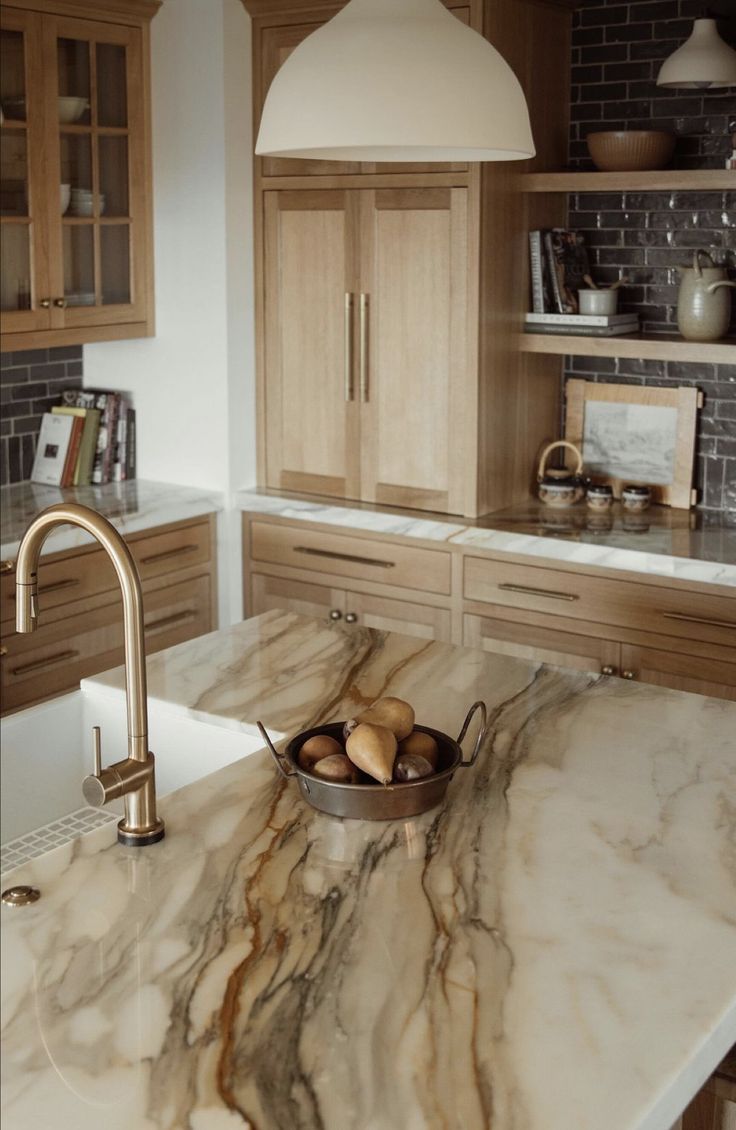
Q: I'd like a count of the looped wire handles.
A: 2